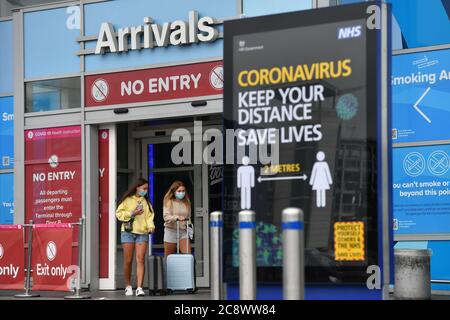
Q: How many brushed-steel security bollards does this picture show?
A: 3